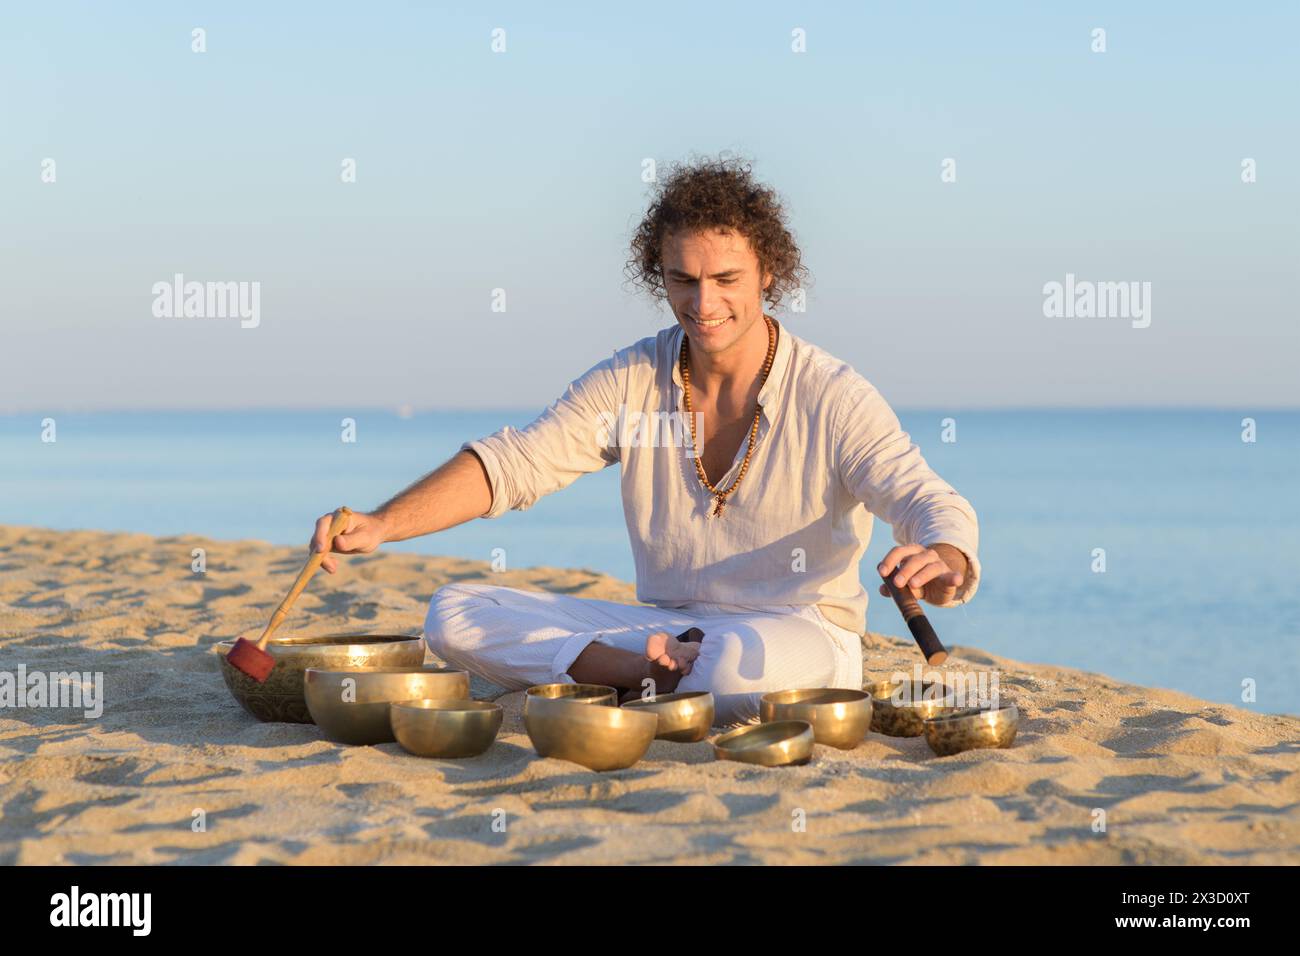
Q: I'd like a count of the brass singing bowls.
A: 10